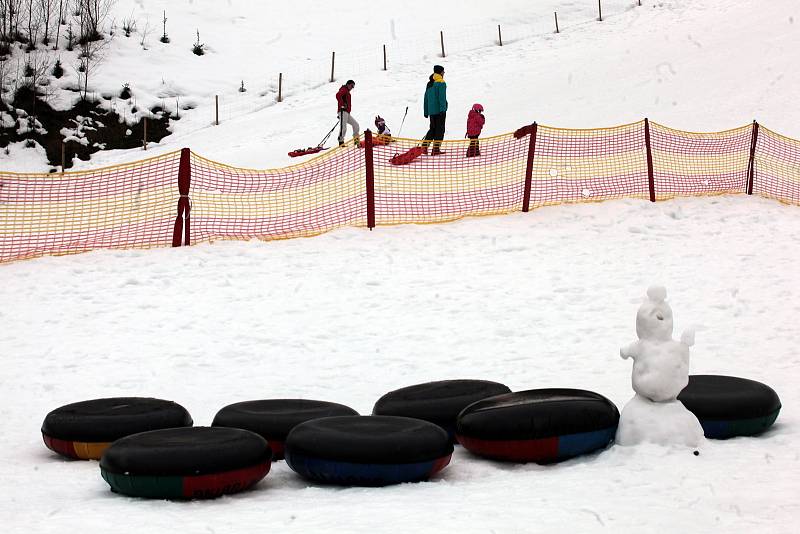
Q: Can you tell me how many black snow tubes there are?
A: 7